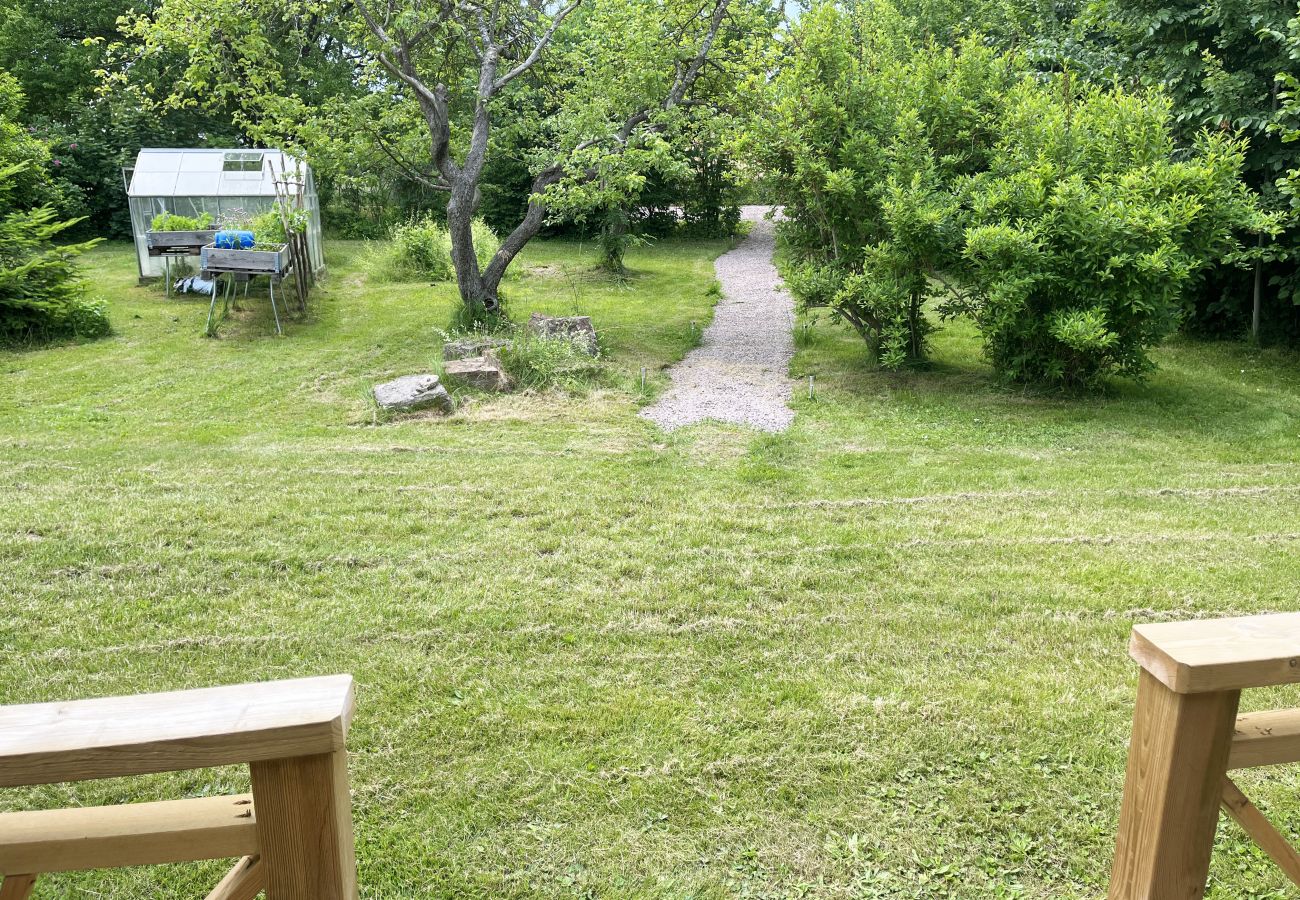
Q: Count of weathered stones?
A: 4